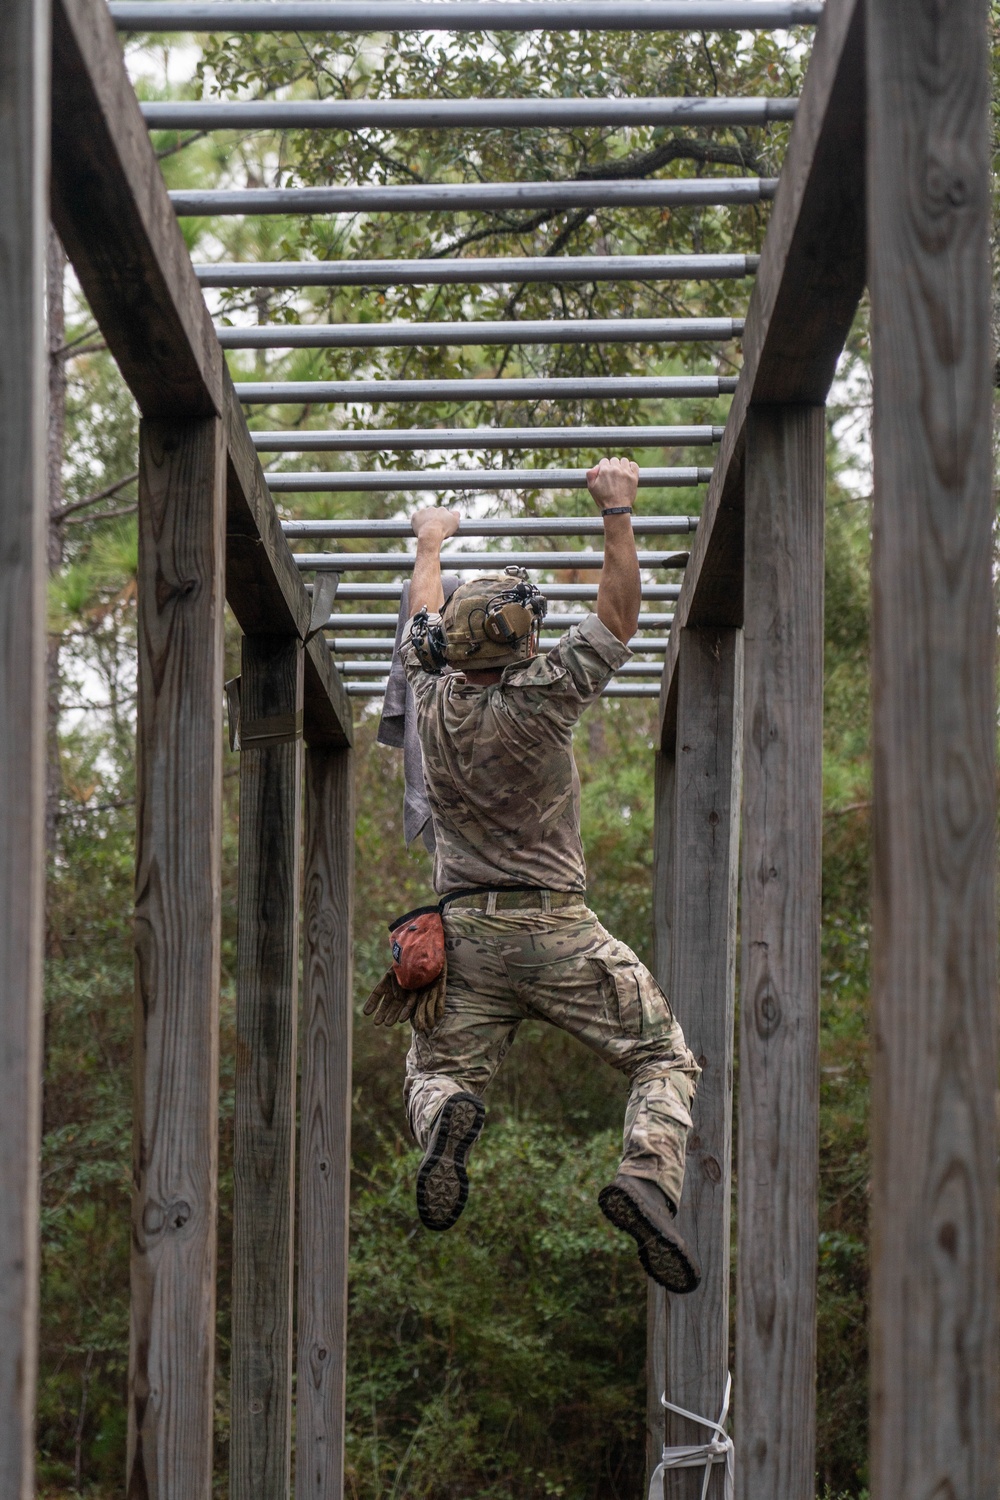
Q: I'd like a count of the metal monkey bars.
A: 15